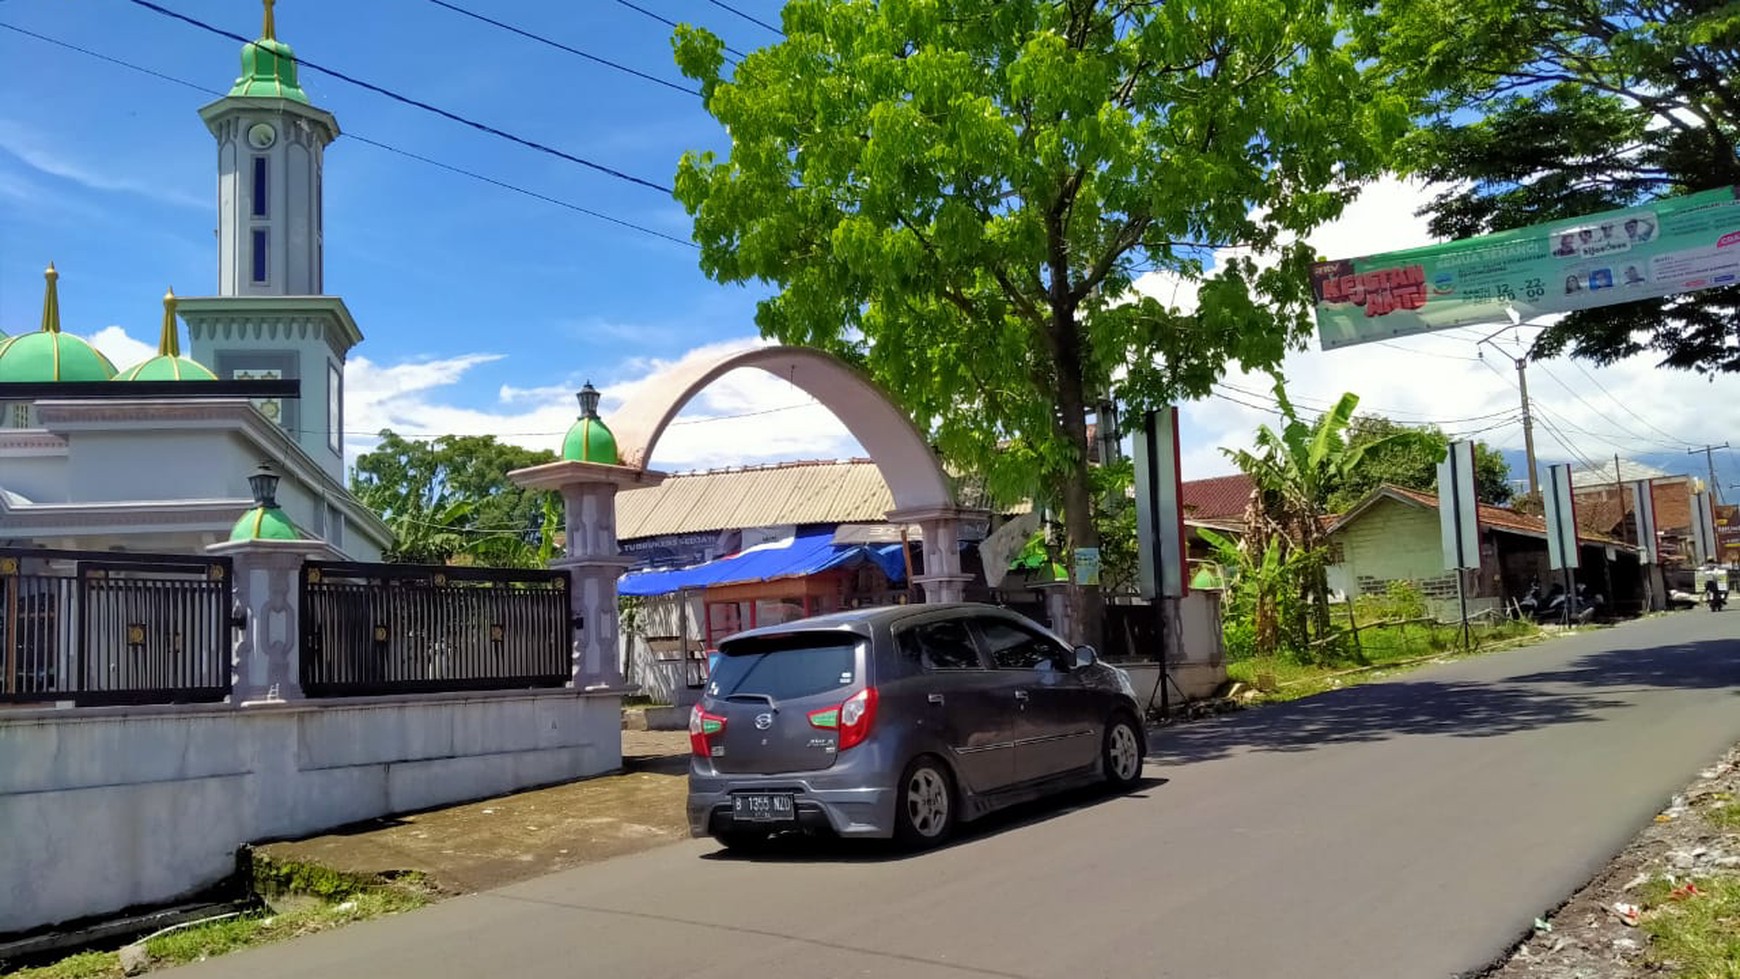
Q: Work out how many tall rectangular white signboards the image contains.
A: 5